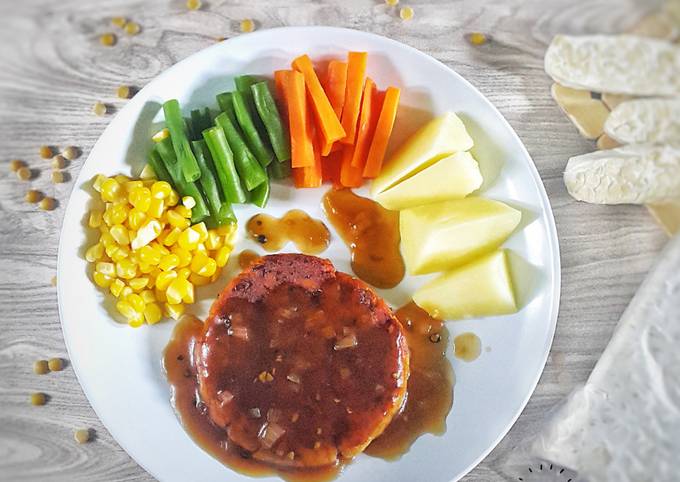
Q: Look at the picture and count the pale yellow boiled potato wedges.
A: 4